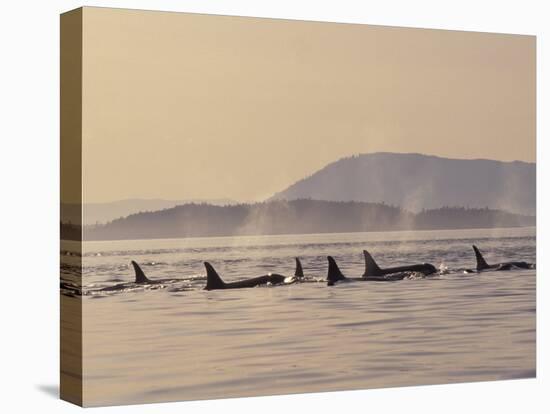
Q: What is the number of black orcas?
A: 6